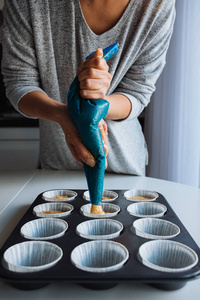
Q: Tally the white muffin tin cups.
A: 12